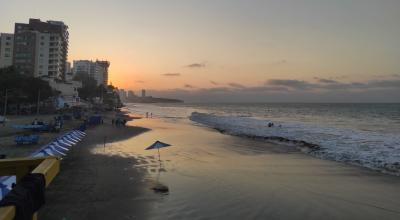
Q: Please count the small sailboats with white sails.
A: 0